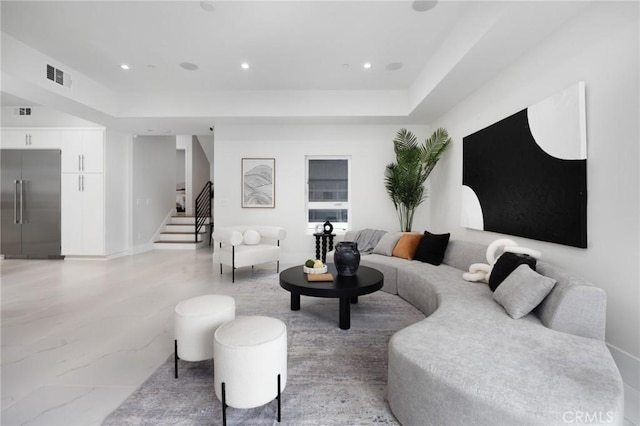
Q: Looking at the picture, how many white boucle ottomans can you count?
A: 2